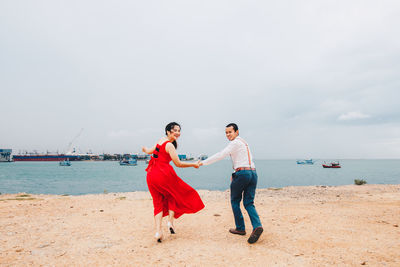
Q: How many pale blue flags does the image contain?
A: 0